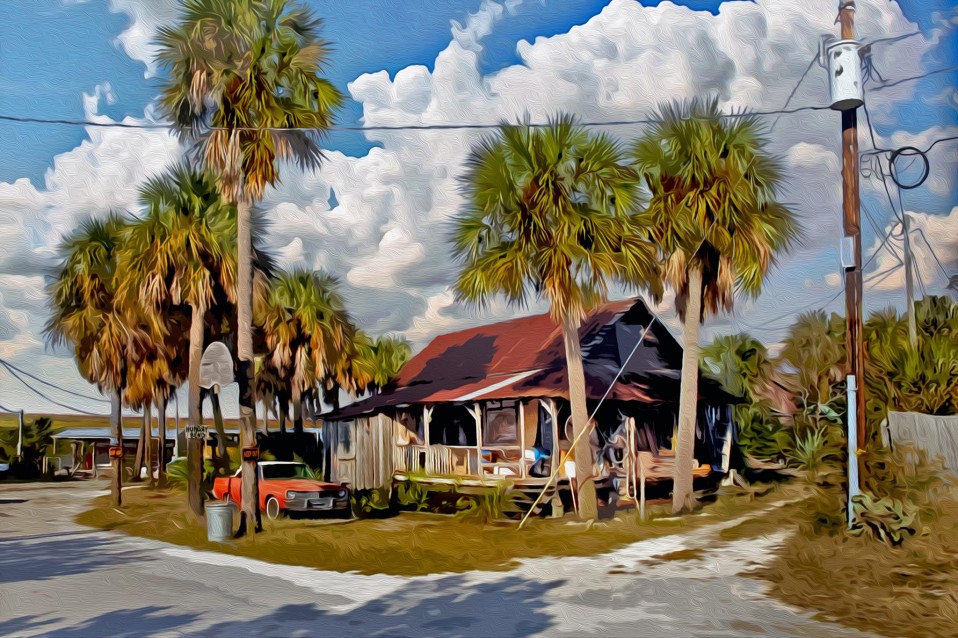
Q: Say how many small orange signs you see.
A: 2